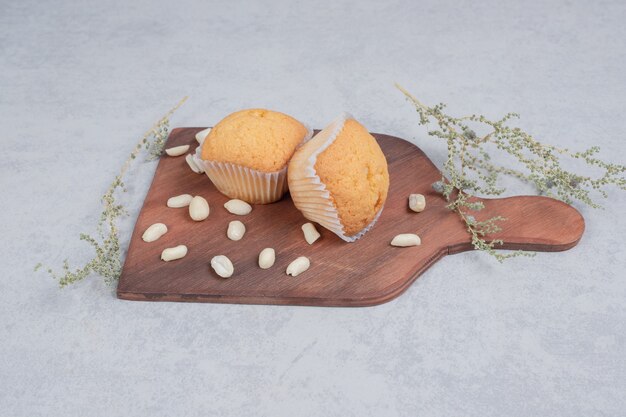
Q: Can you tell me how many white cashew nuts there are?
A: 15